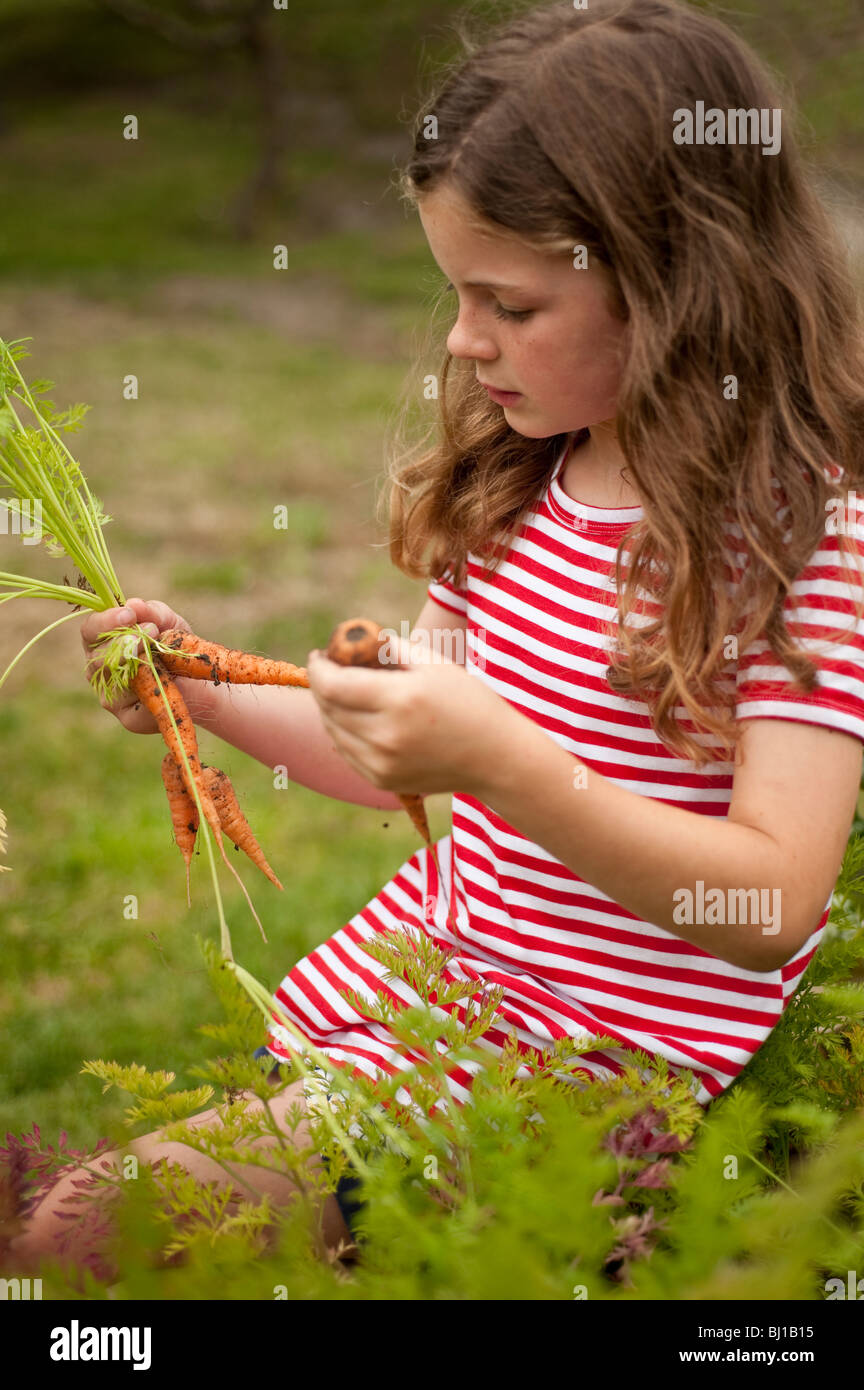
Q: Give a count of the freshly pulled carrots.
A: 5